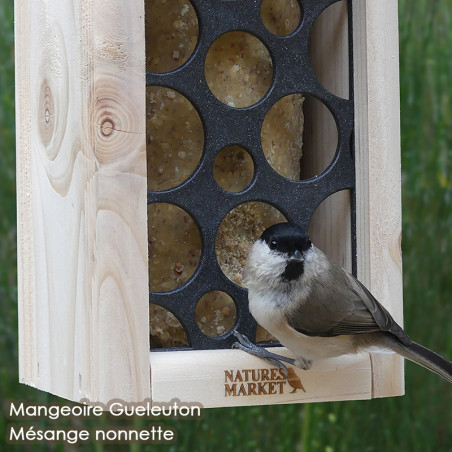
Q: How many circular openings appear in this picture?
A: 13